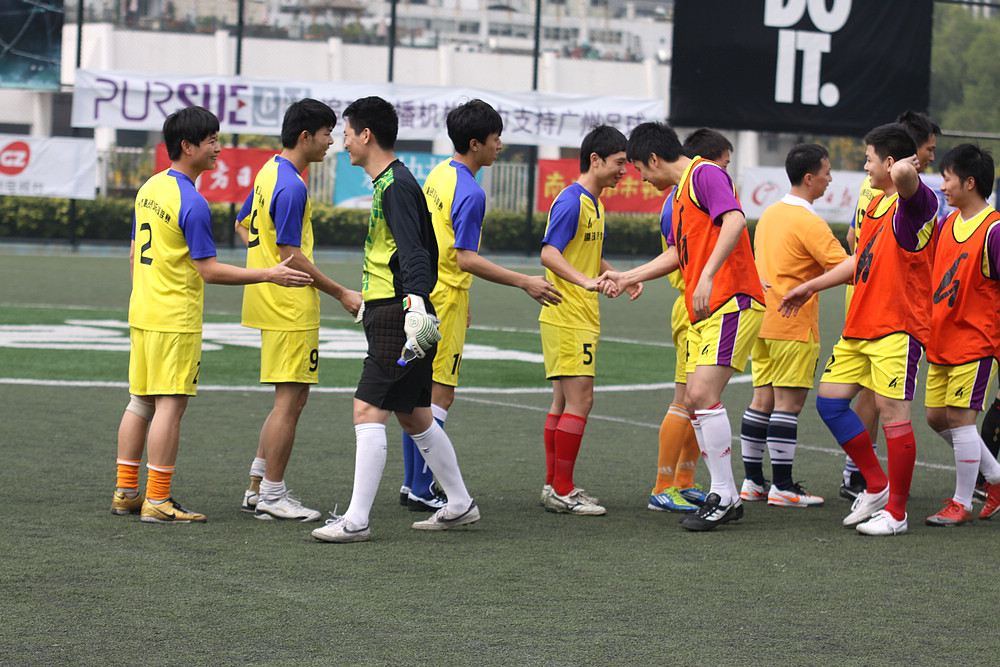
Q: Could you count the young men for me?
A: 11